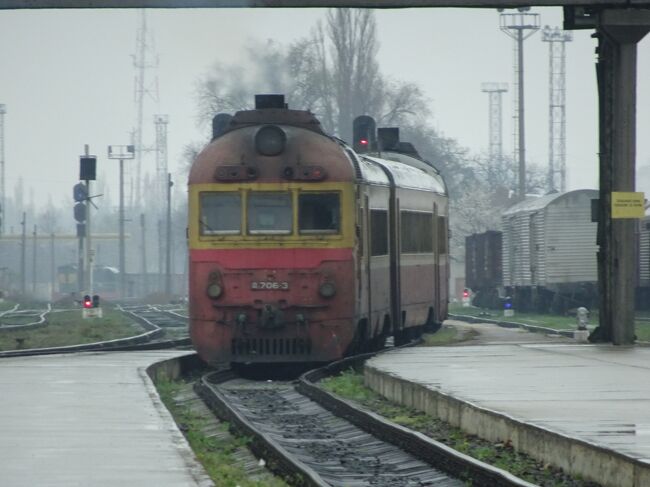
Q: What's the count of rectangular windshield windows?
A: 3